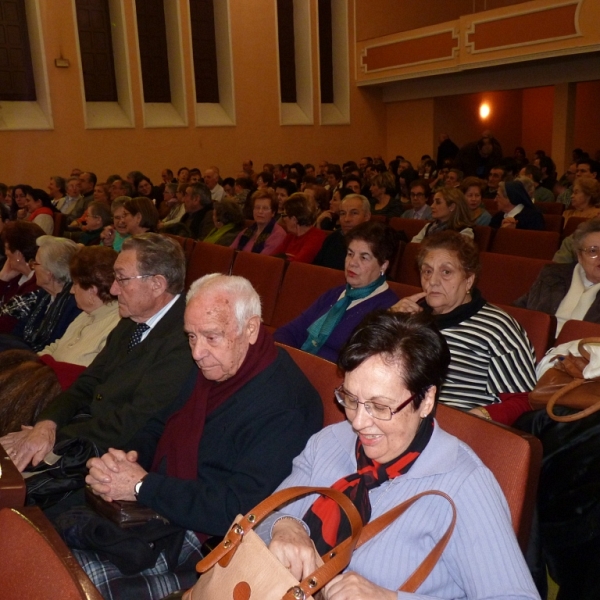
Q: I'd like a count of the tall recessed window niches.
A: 6